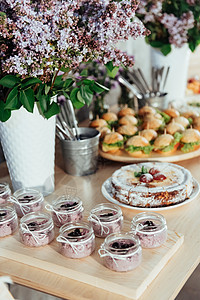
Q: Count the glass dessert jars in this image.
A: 9